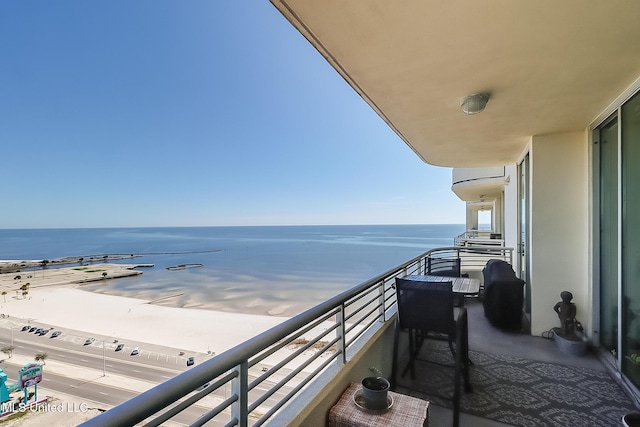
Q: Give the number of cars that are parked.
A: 9